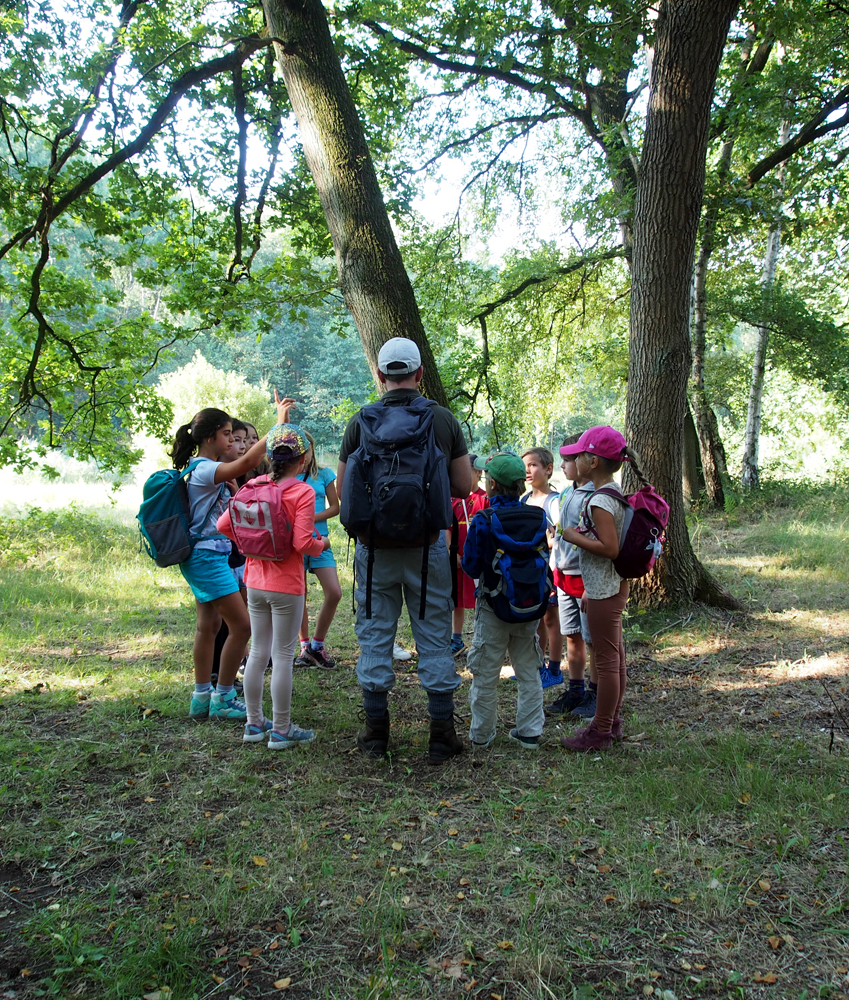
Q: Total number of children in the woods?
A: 10